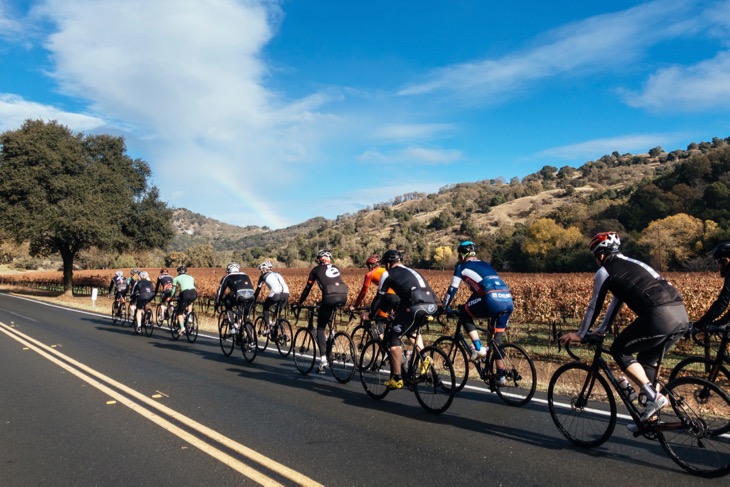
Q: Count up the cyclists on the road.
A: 13